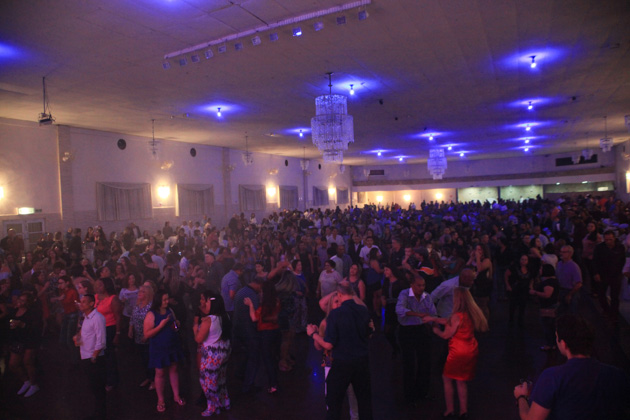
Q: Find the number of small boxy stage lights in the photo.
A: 12